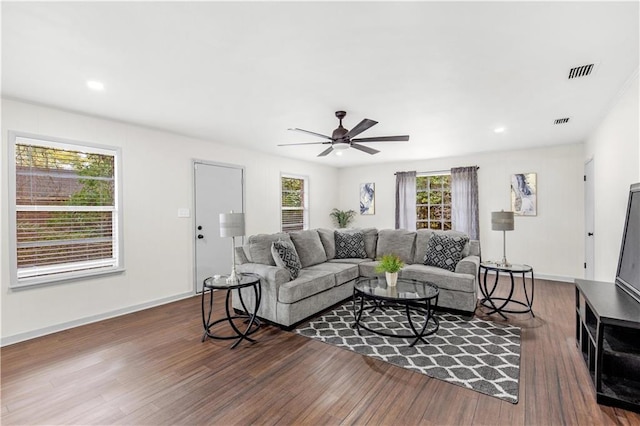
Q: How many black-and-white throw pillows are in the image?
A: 3